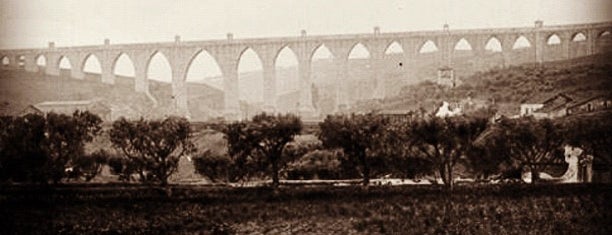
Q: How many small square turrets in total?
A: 8